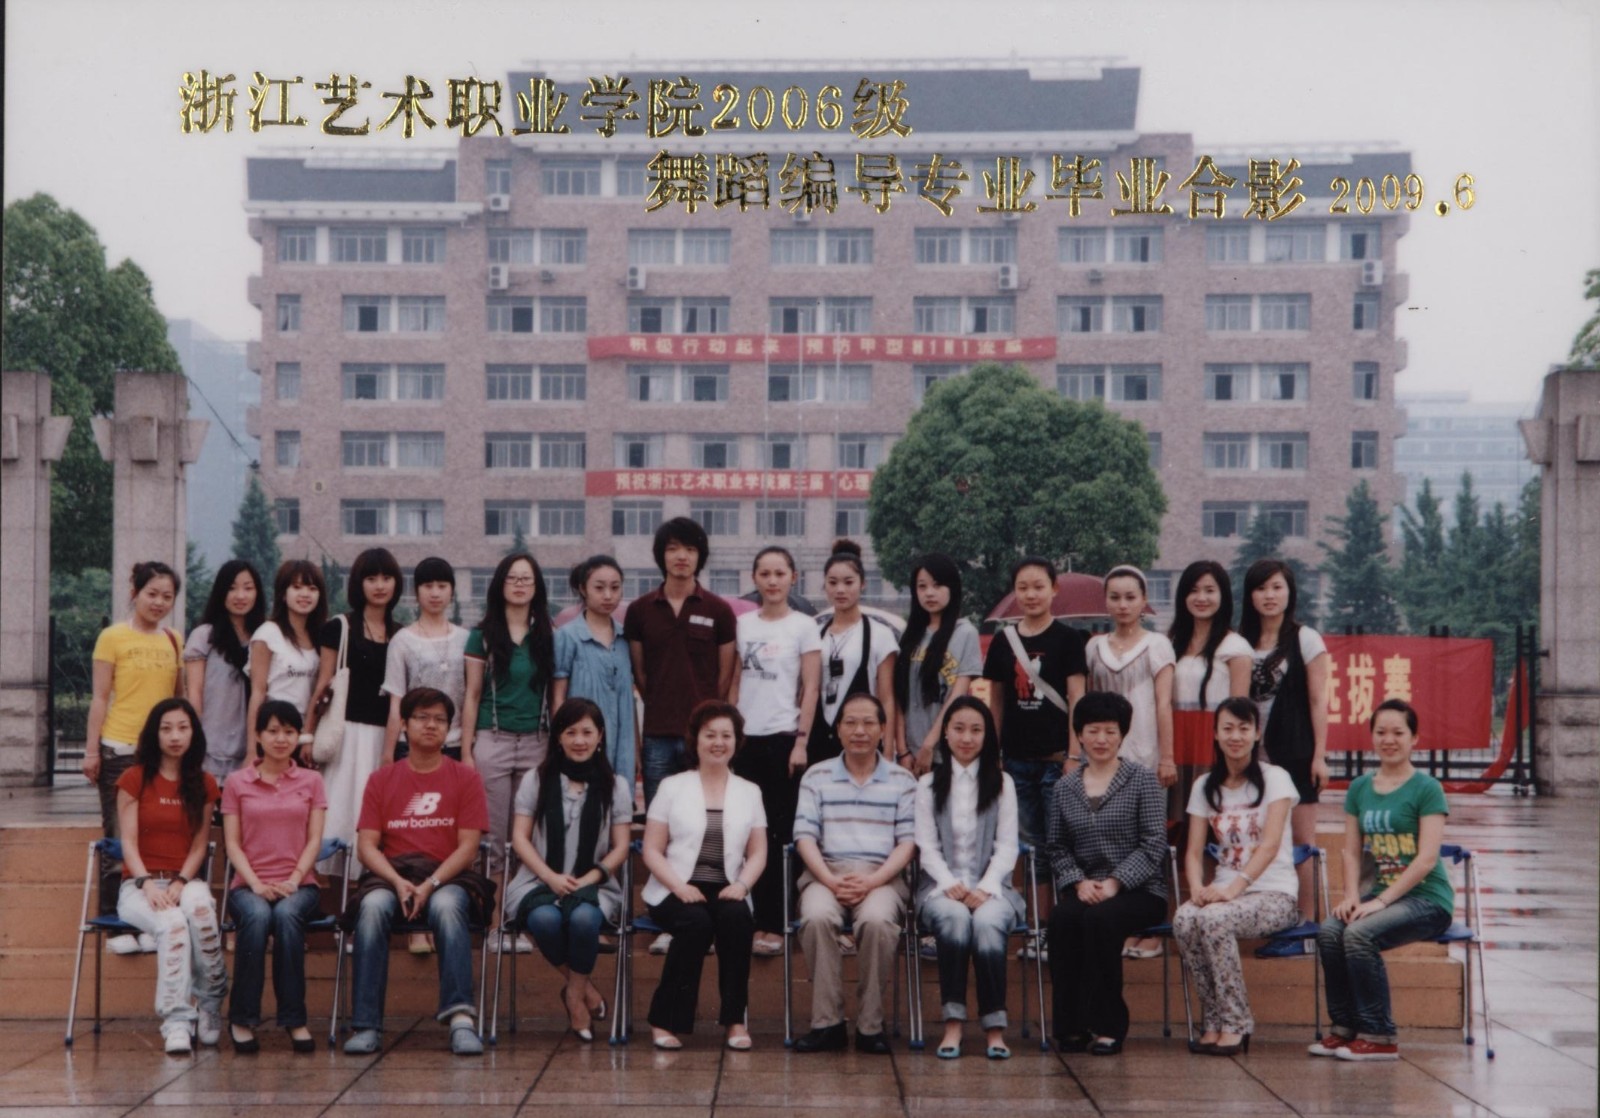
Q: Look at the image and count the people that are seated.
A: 10